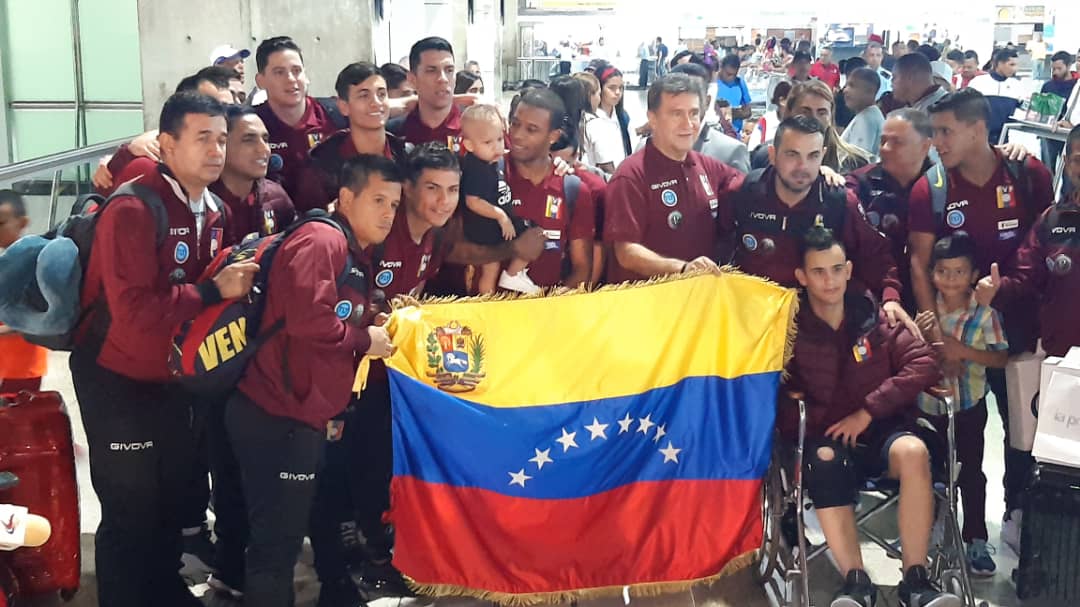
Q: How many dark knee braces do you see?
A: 1